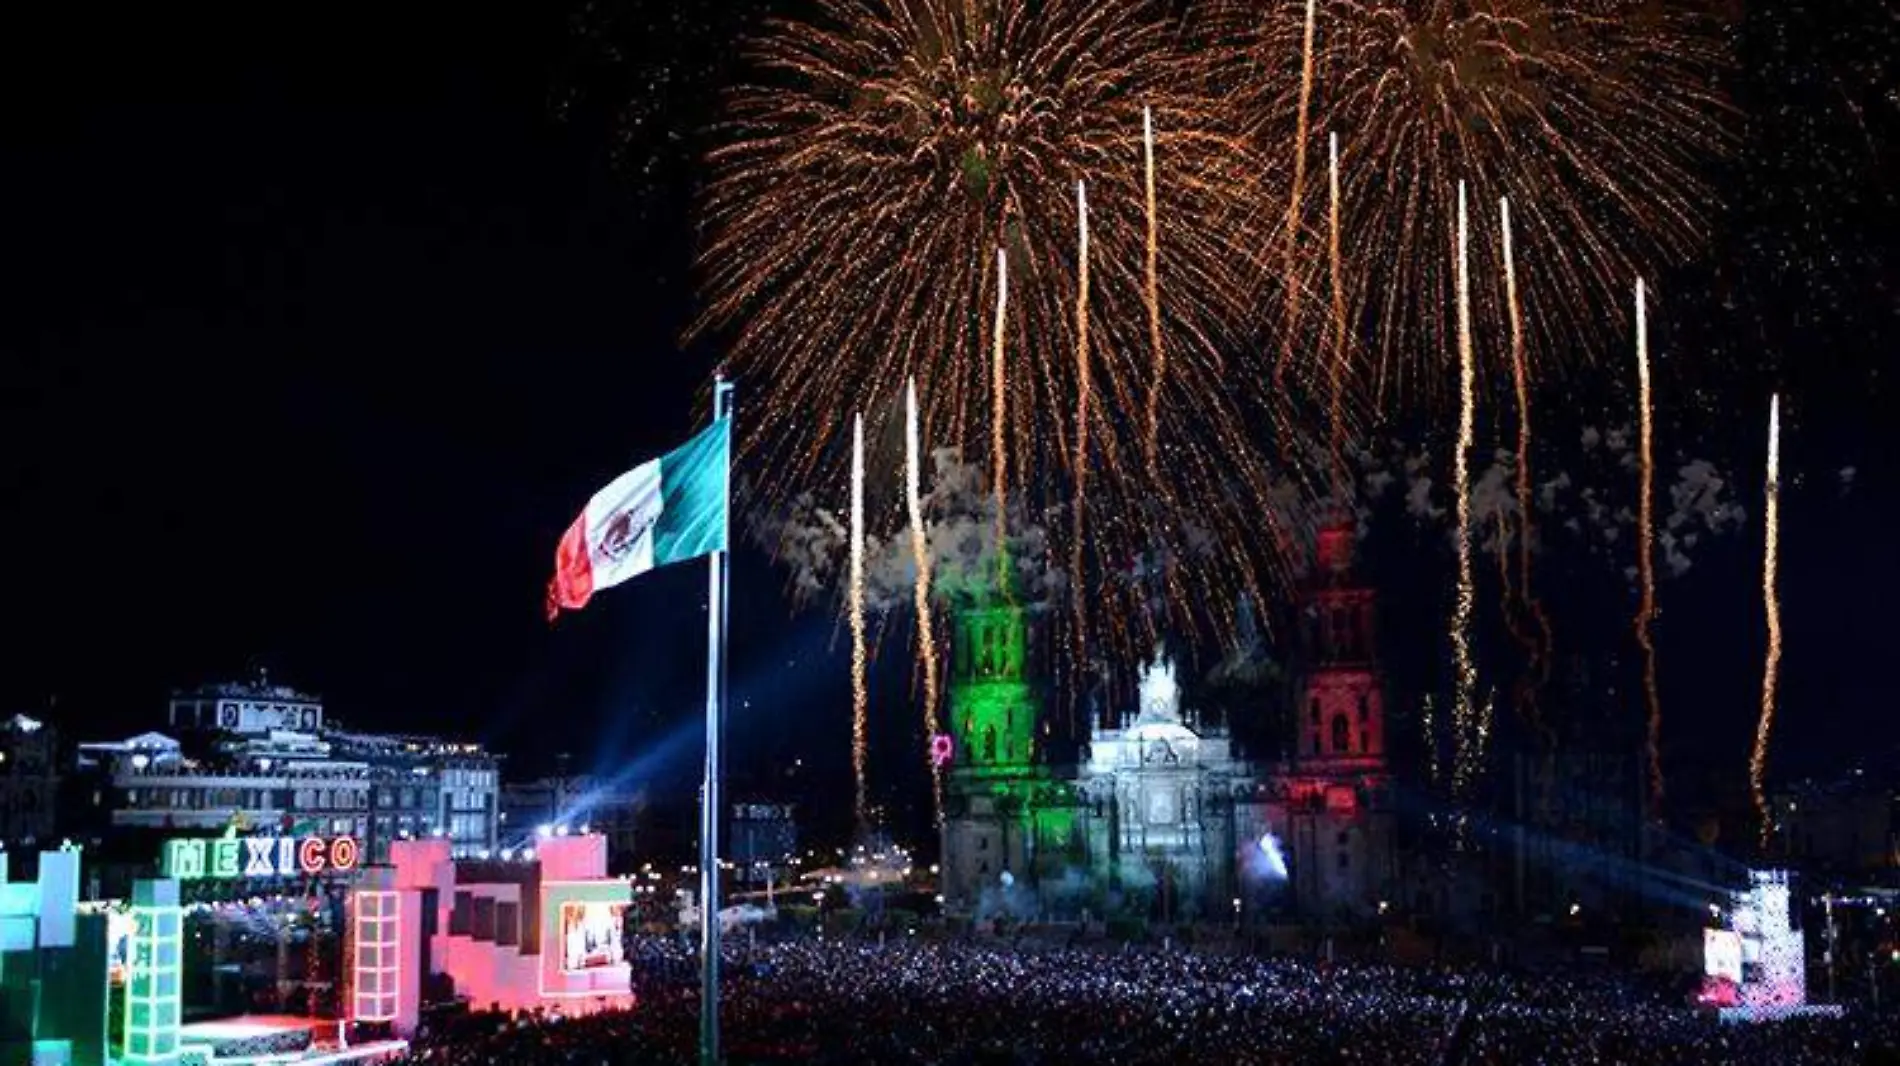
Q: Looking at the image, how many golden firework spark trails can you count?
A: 11